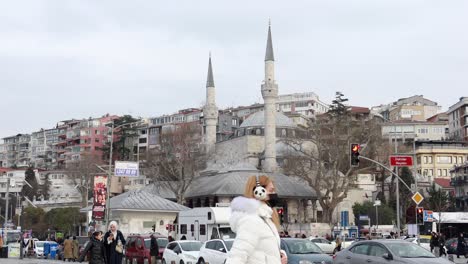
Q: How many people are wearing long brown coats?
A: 2